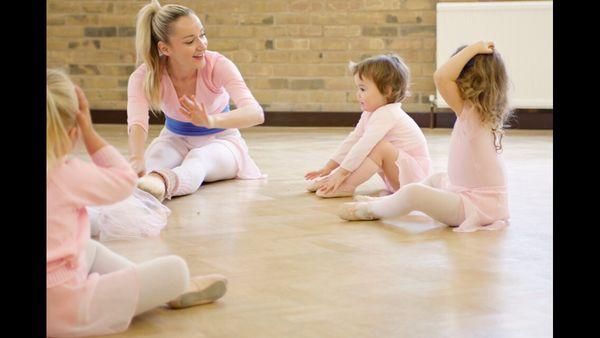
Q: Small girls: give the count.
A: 3